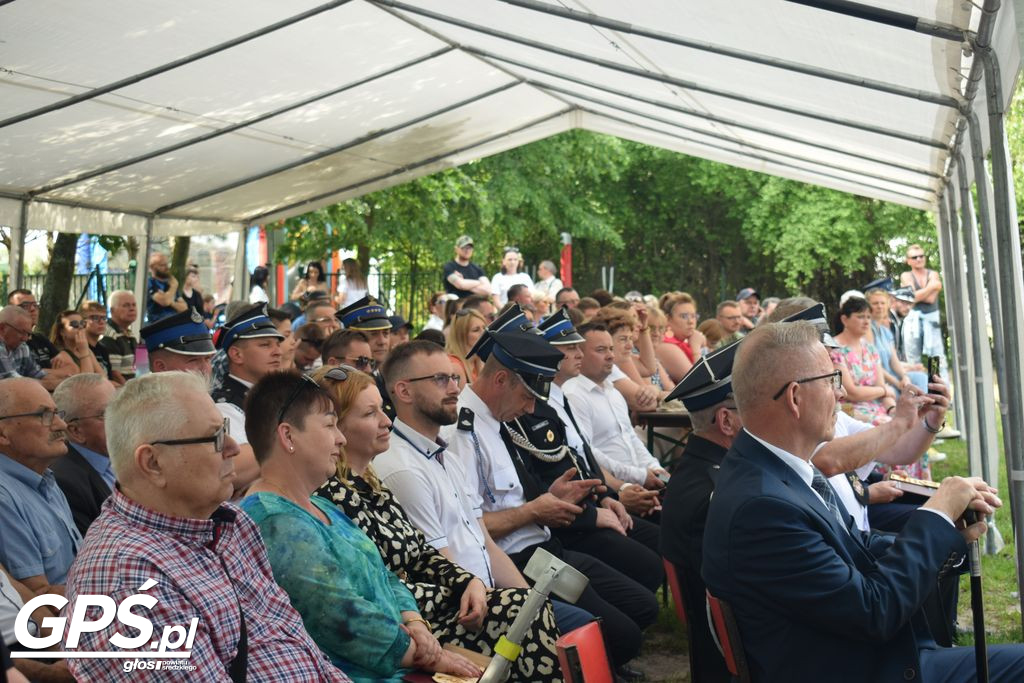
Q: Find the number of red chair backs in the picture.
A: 3